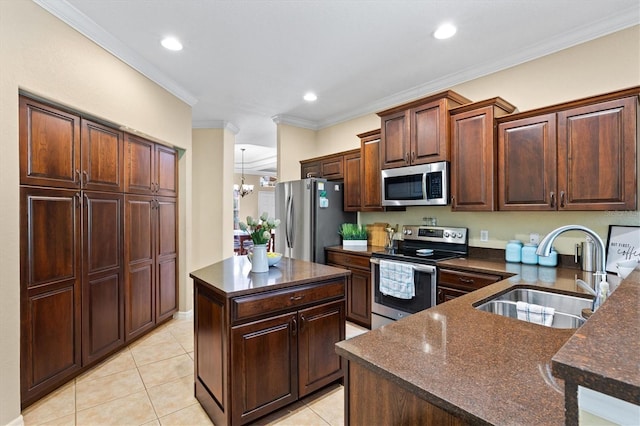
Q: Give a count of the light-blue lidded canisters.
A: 3